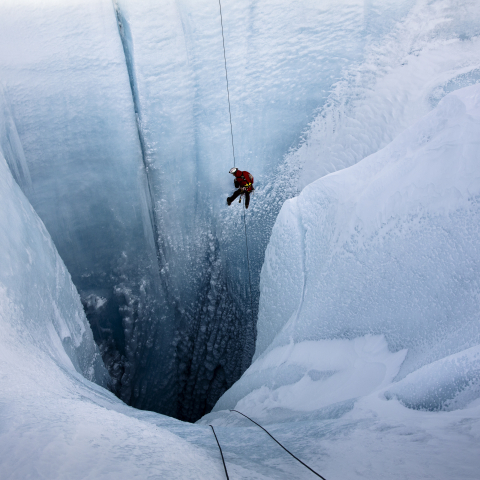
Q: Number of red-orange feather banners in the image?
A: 0